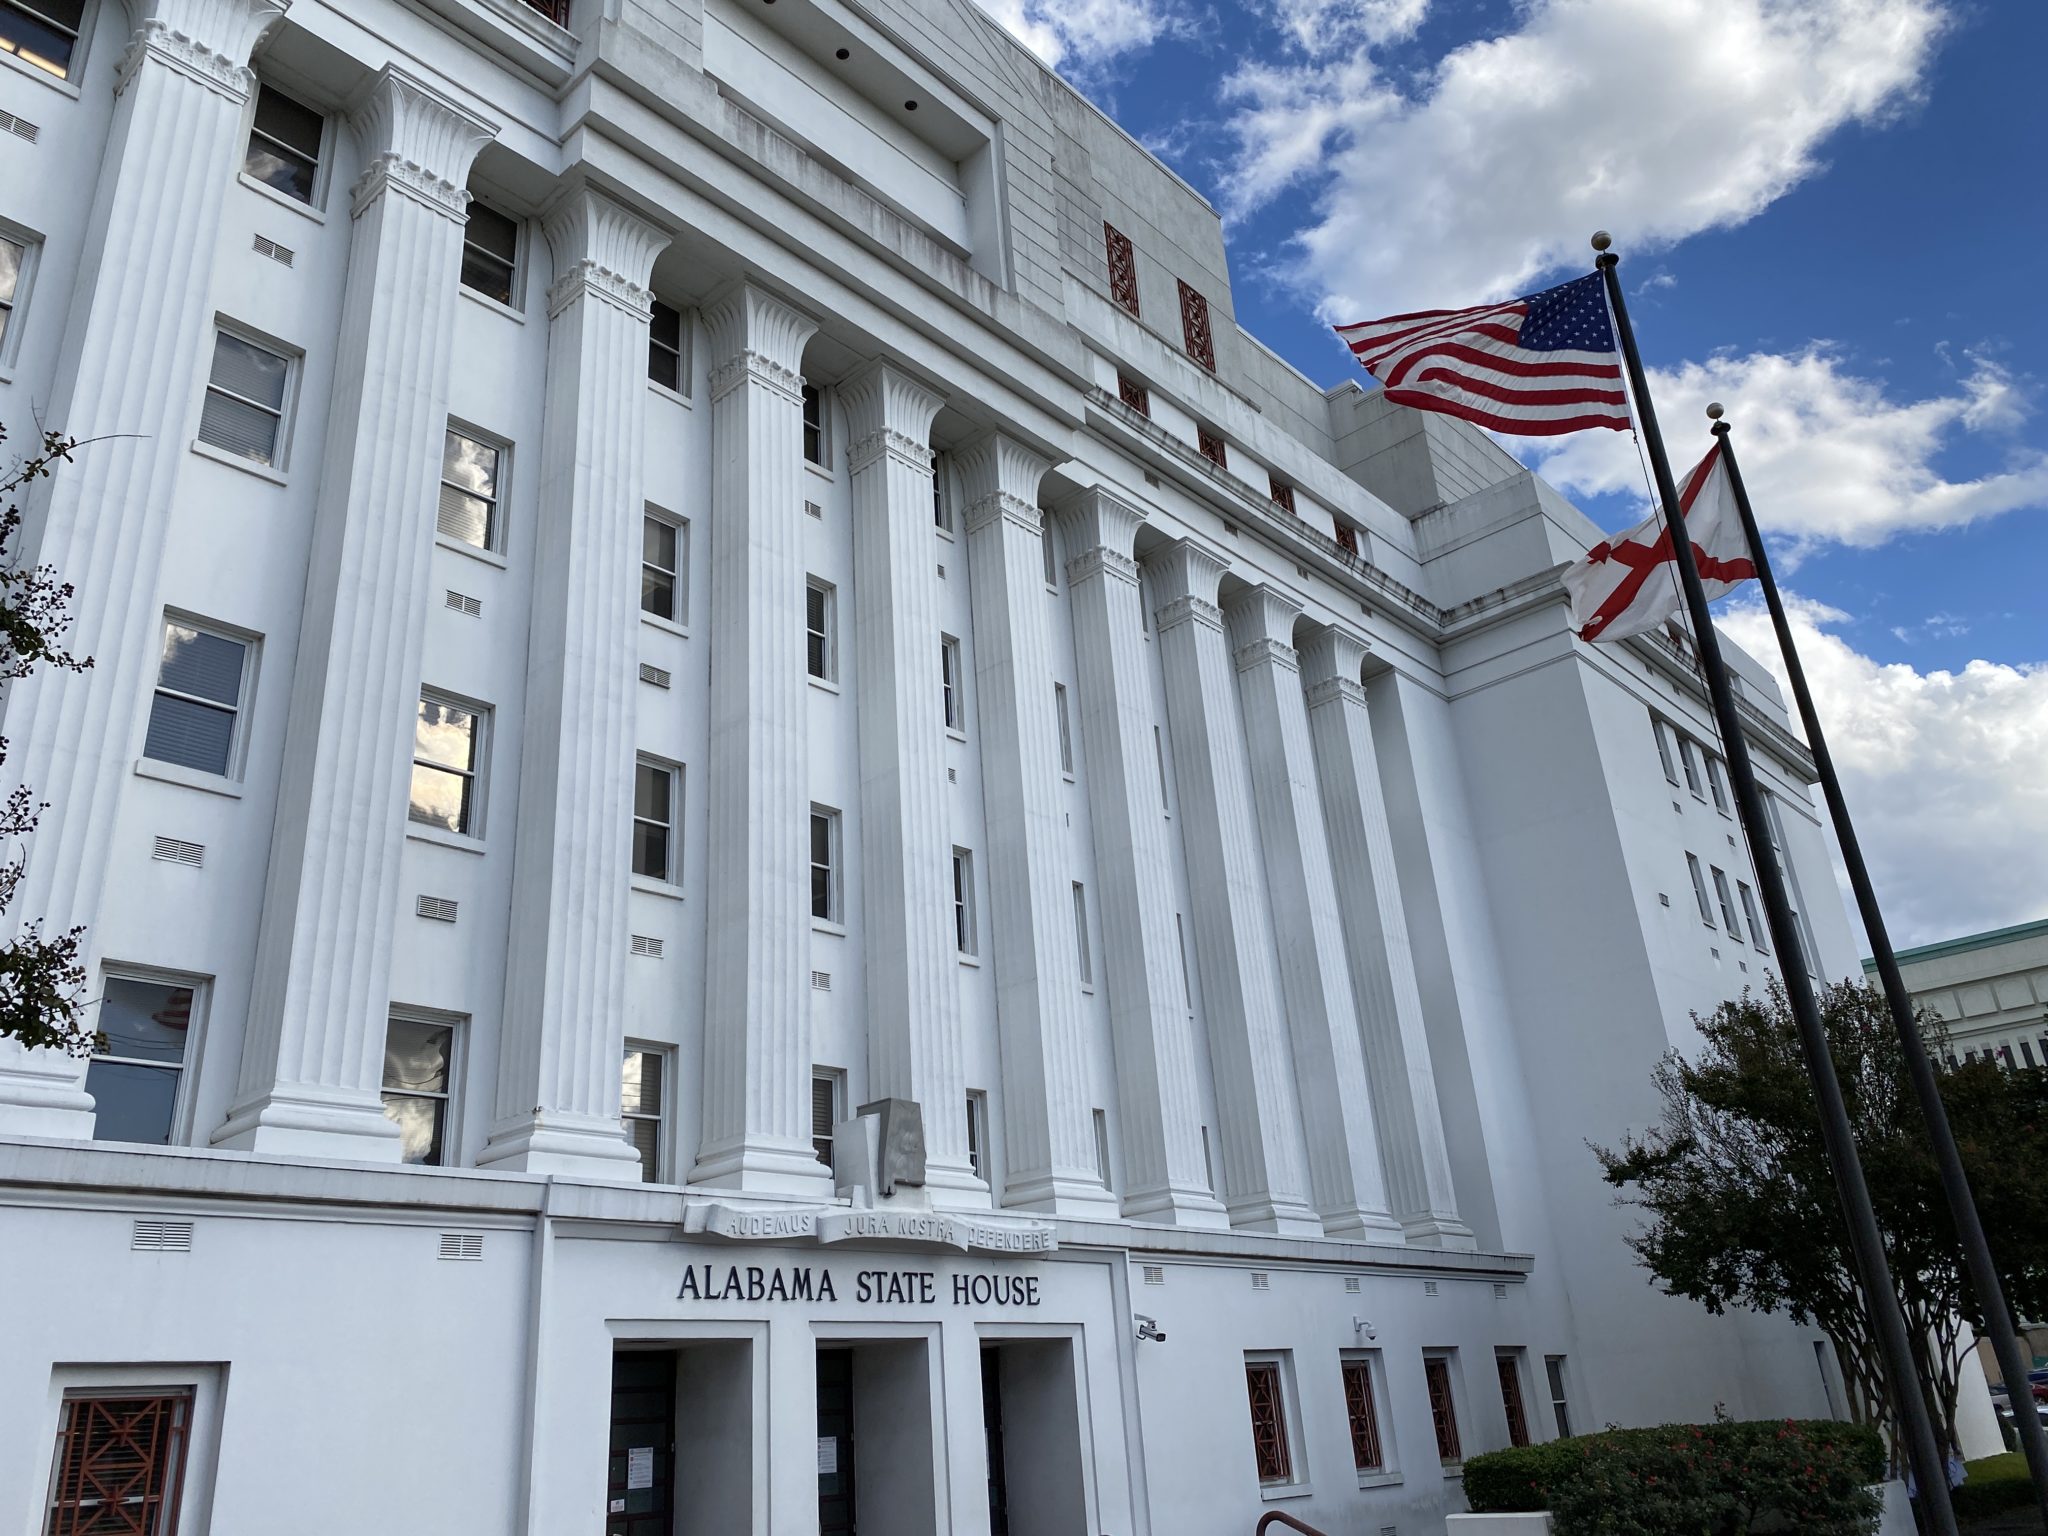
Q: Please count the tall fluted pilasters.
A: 10